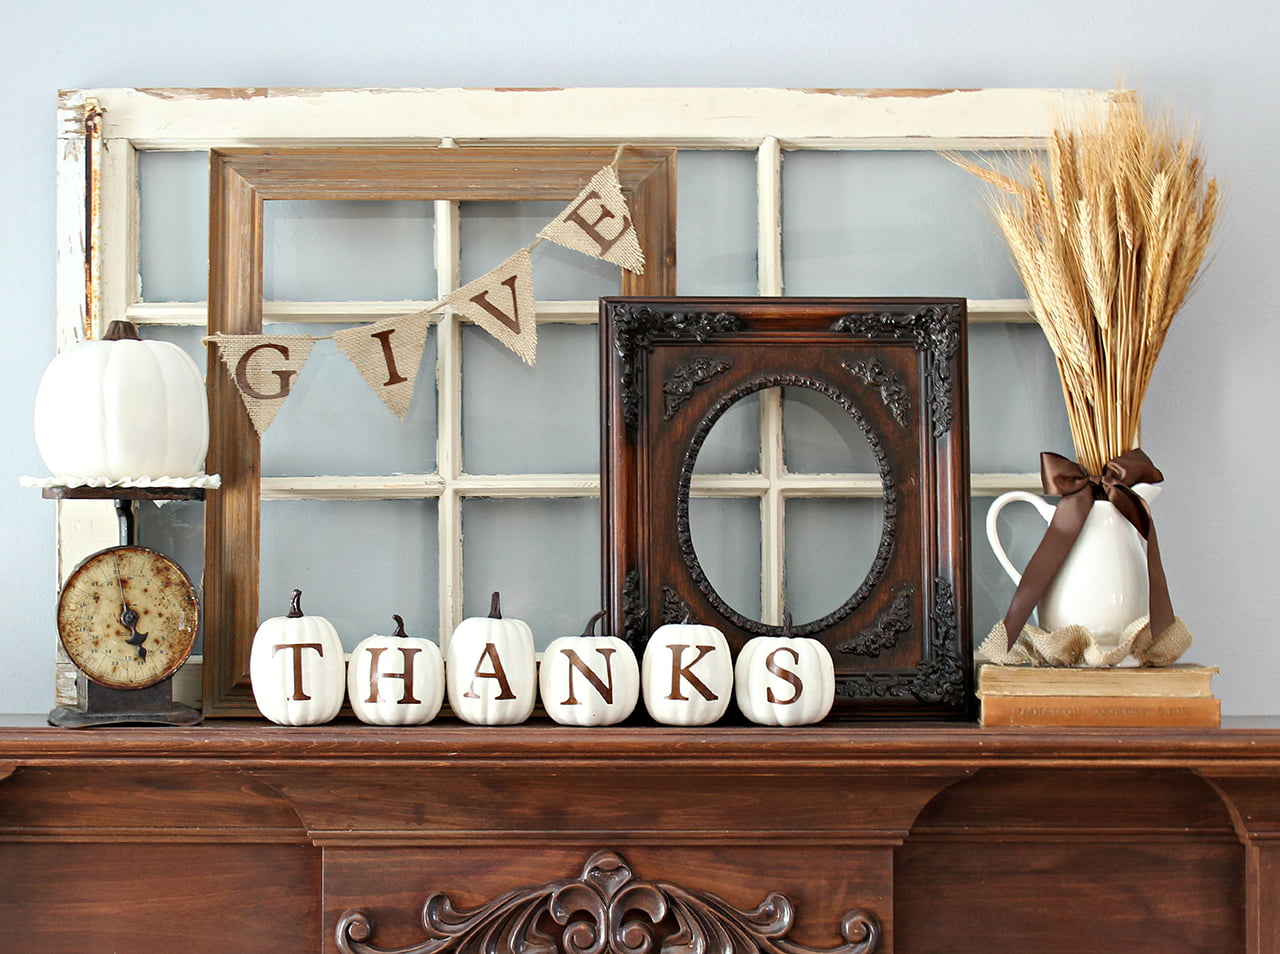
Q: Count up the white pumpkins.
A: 7